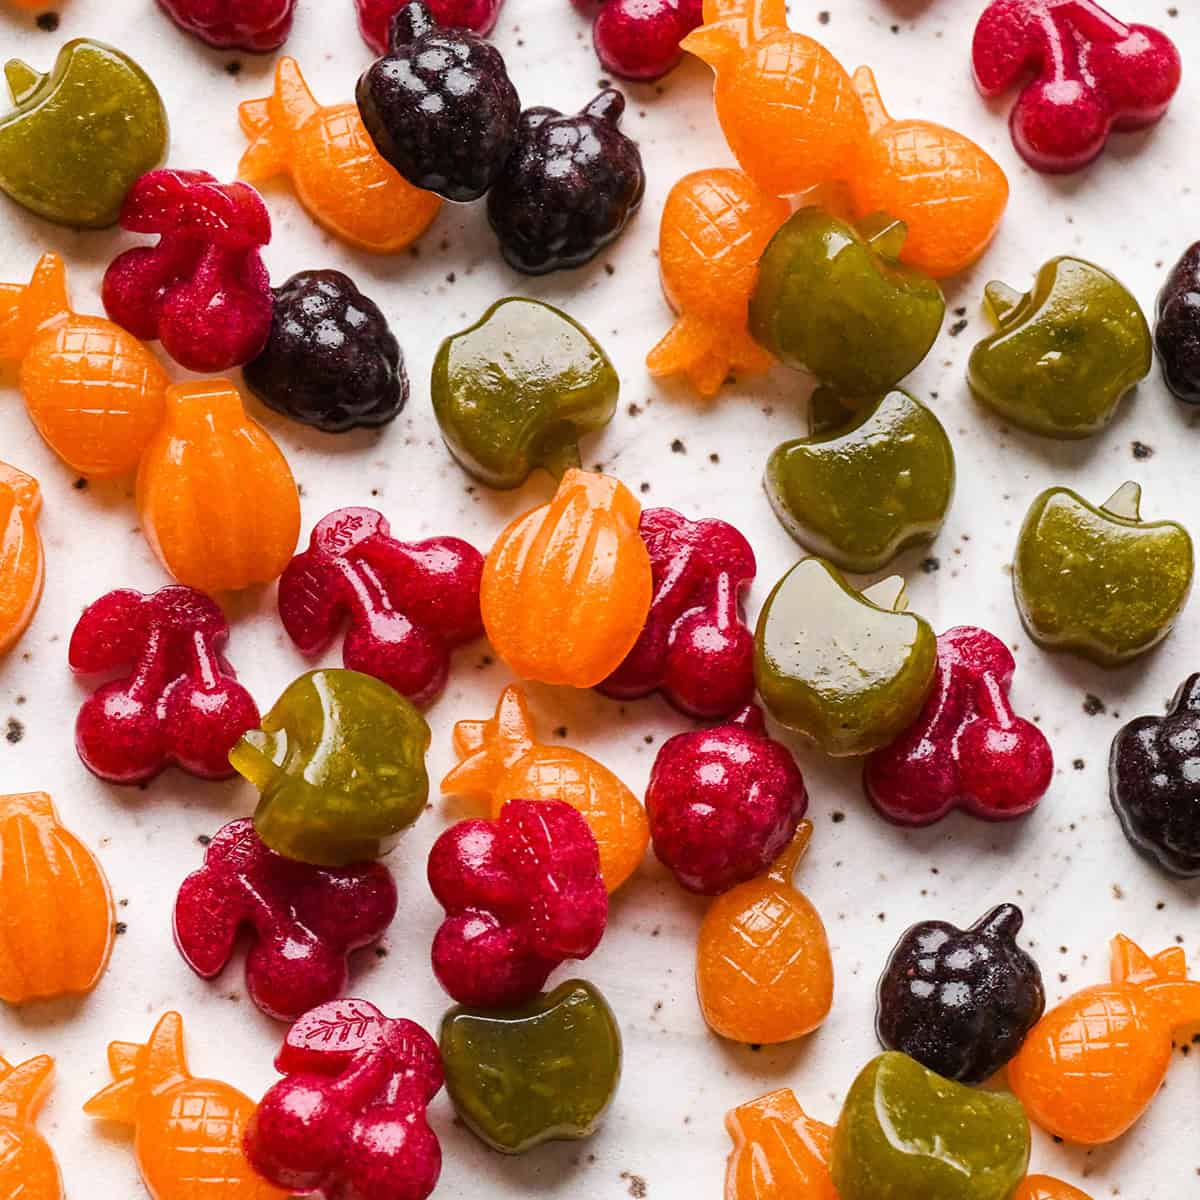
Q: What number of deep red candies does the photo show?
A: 13